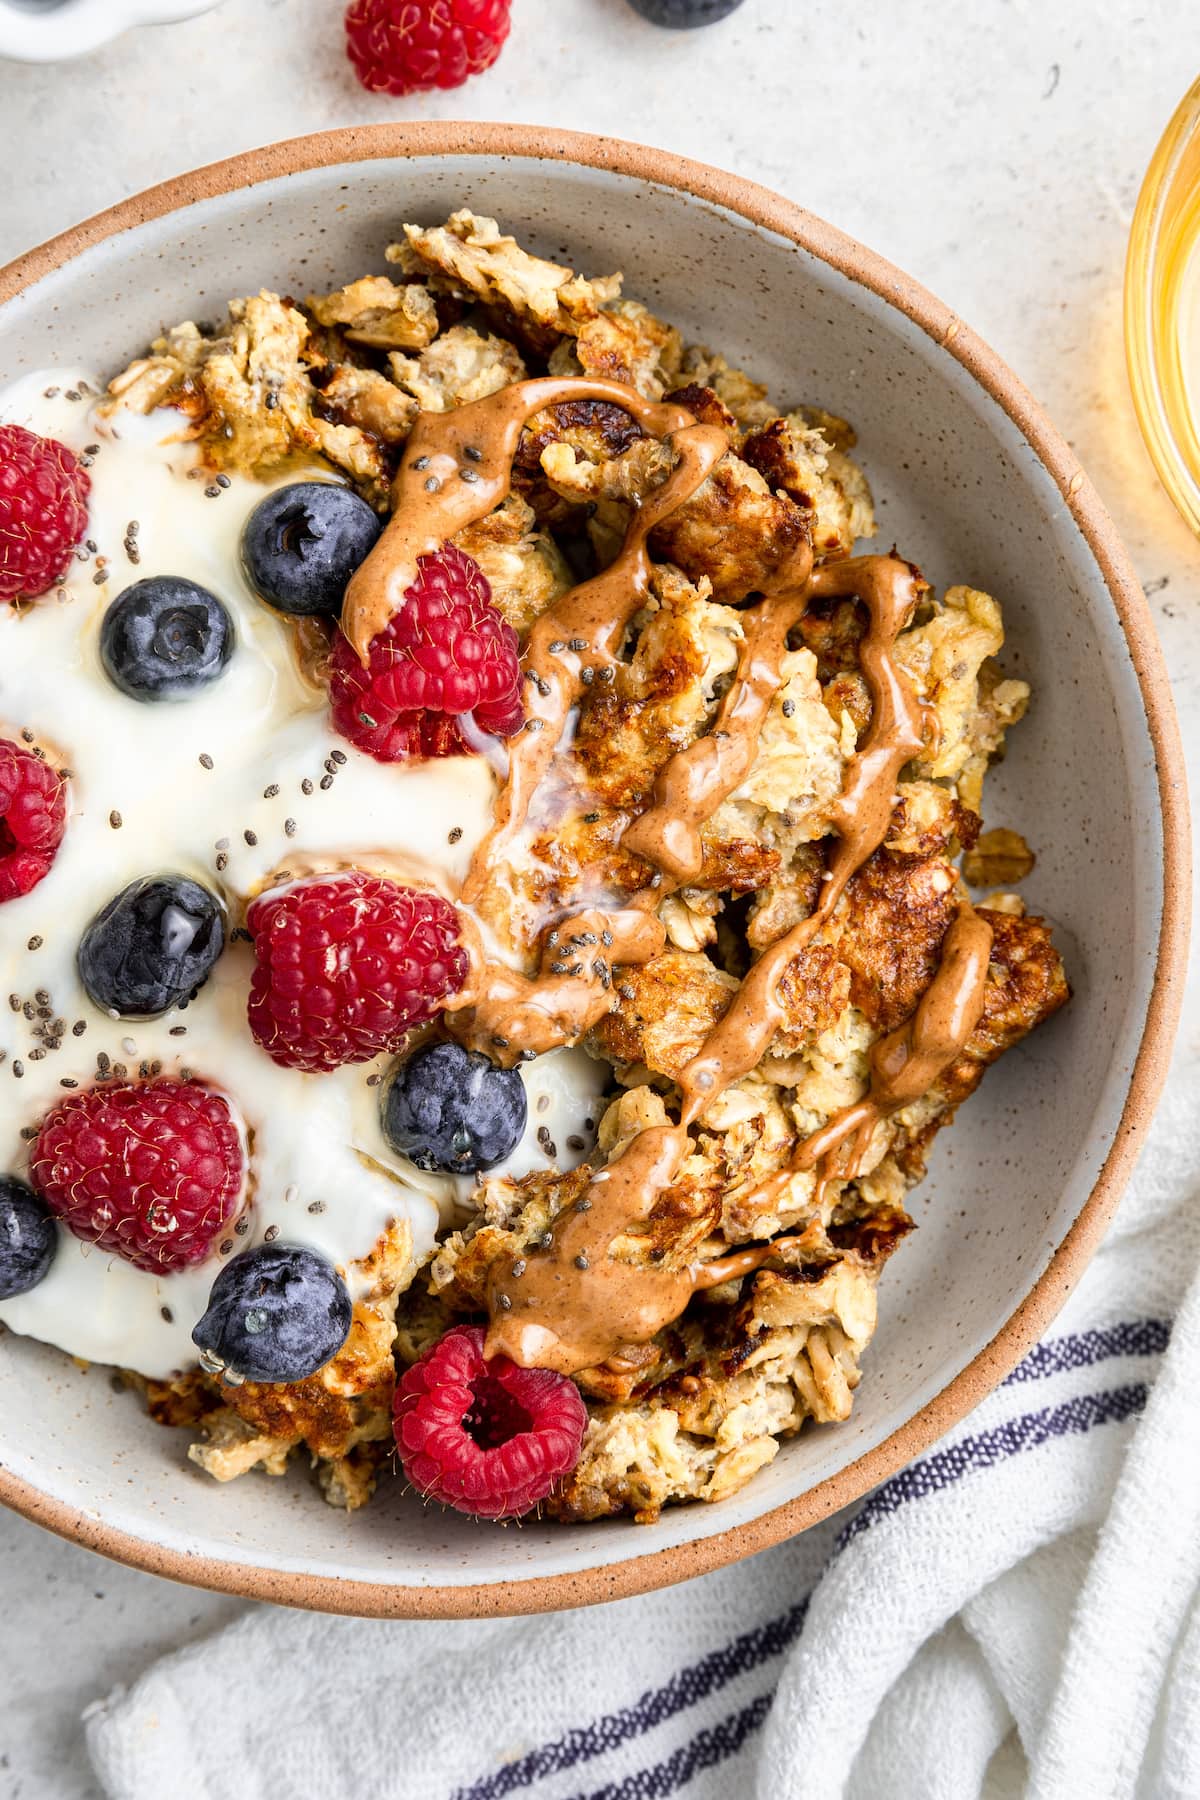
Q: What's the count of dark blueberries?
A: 7